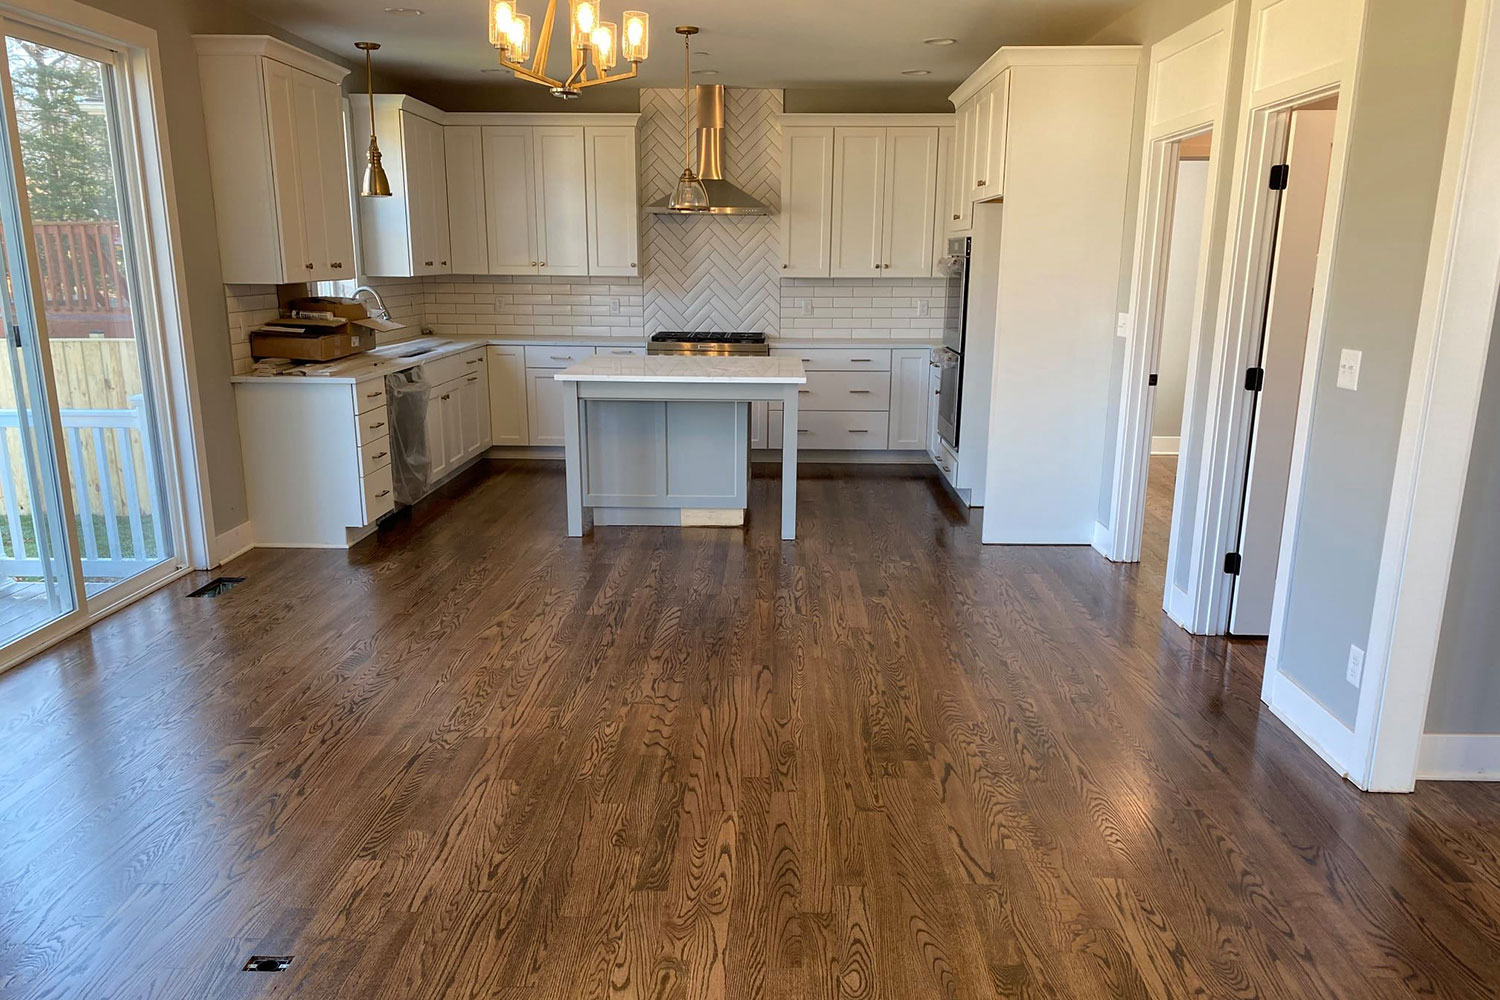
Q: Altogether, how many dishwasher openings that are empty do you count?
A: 0